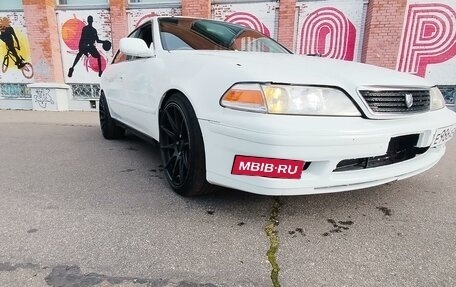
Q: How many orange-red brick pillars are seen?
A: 5